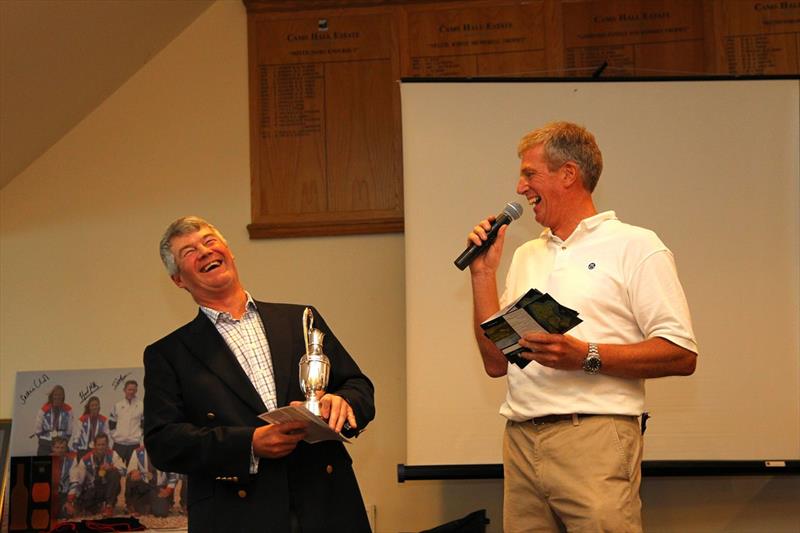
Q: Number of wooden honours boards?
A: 4